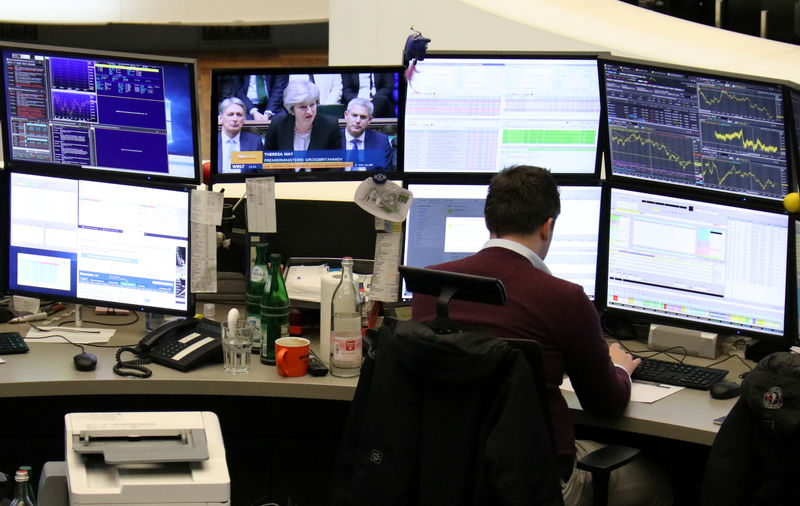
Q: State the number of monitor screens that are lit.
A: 7